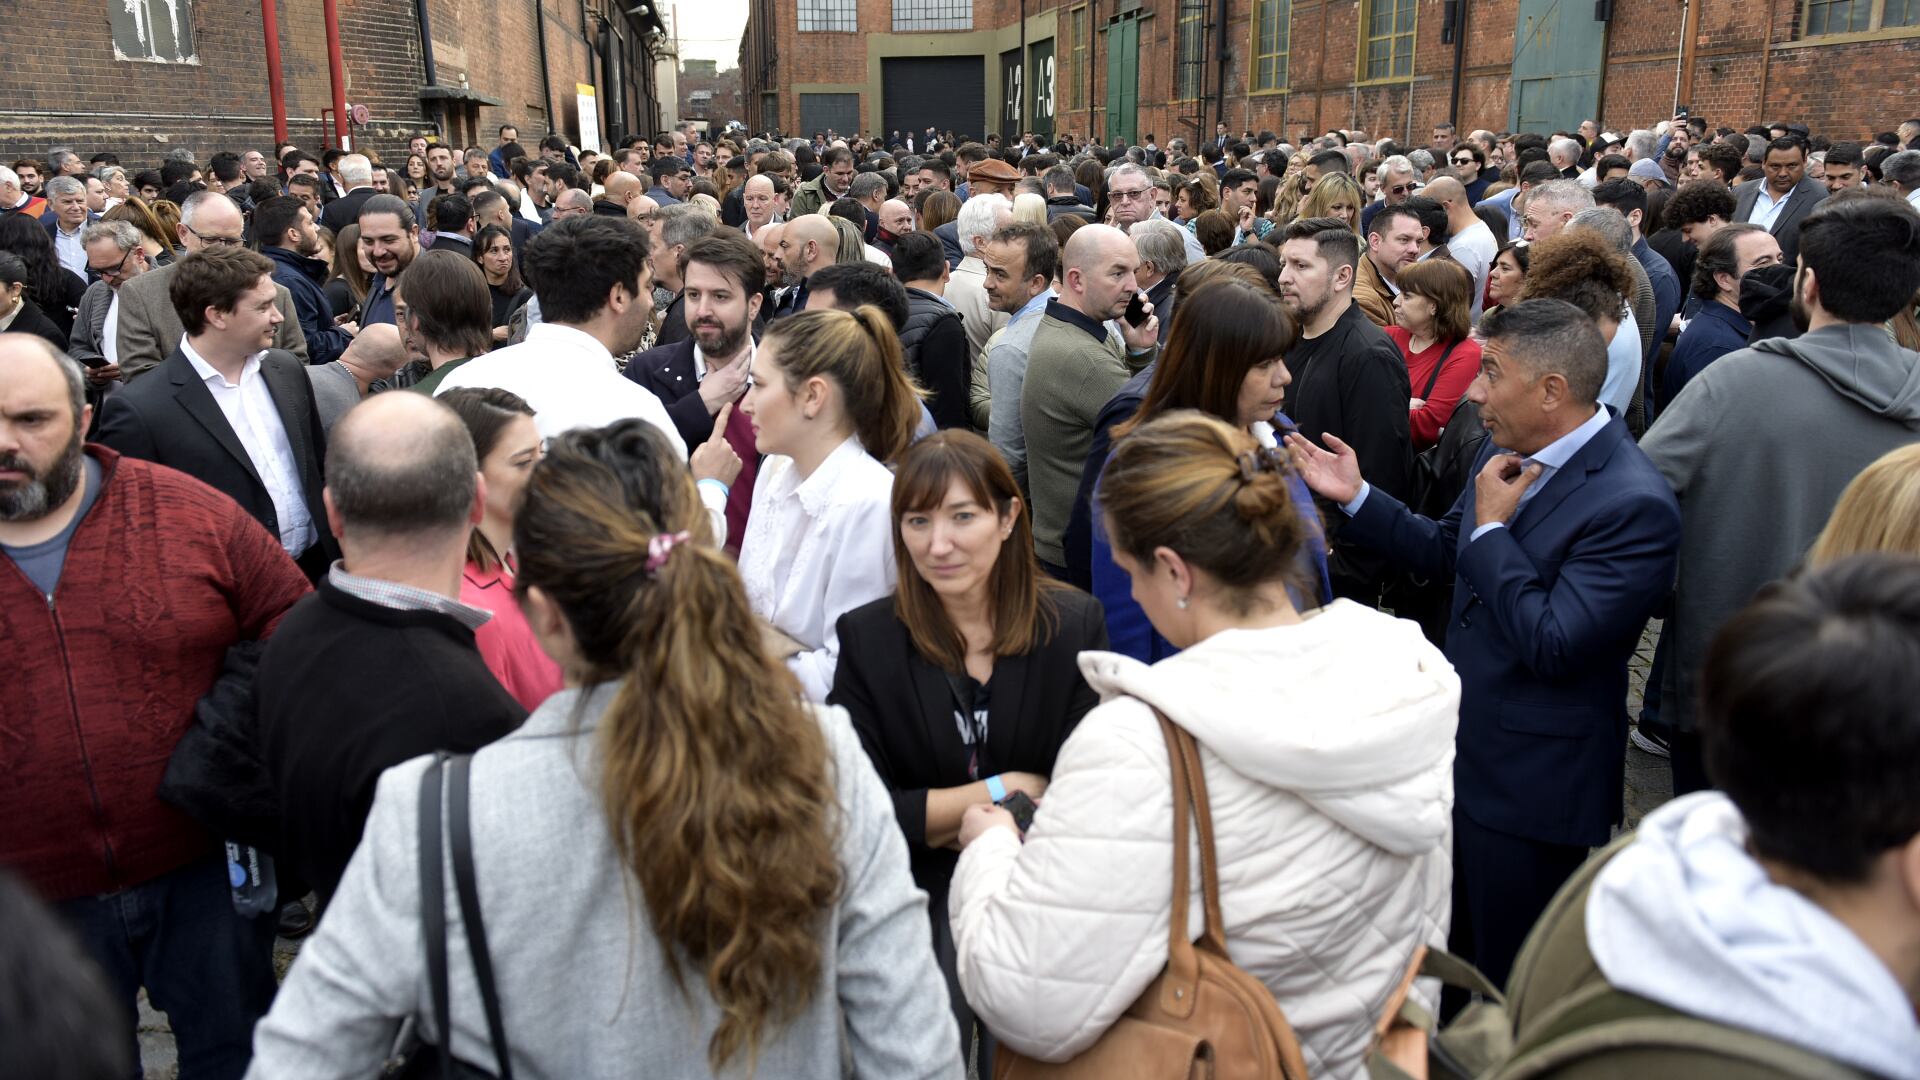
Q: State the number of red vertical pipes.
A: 2